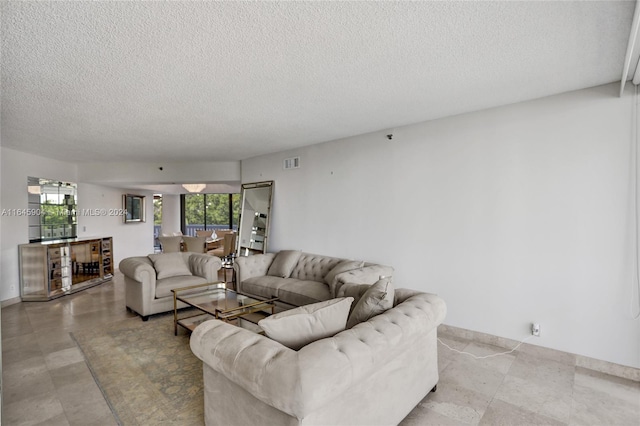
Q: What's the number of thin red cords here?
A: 0